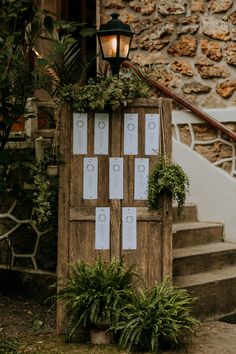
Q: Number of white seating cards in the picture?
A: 9